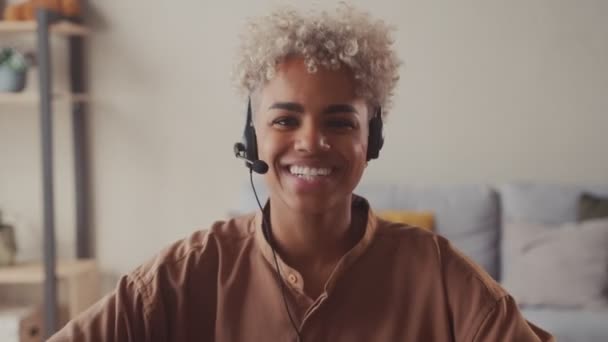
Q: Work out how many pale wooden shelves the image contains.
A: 3